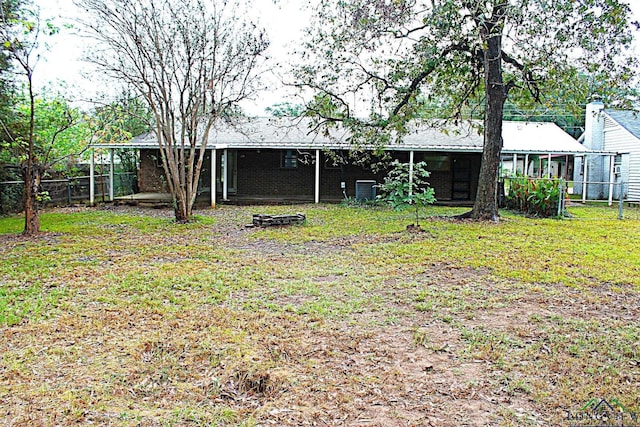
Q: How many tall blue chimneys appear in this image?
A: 1